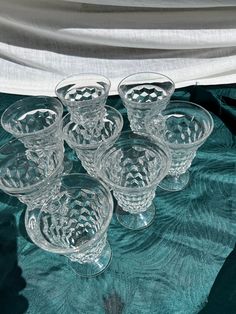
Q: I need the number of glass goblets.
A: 8